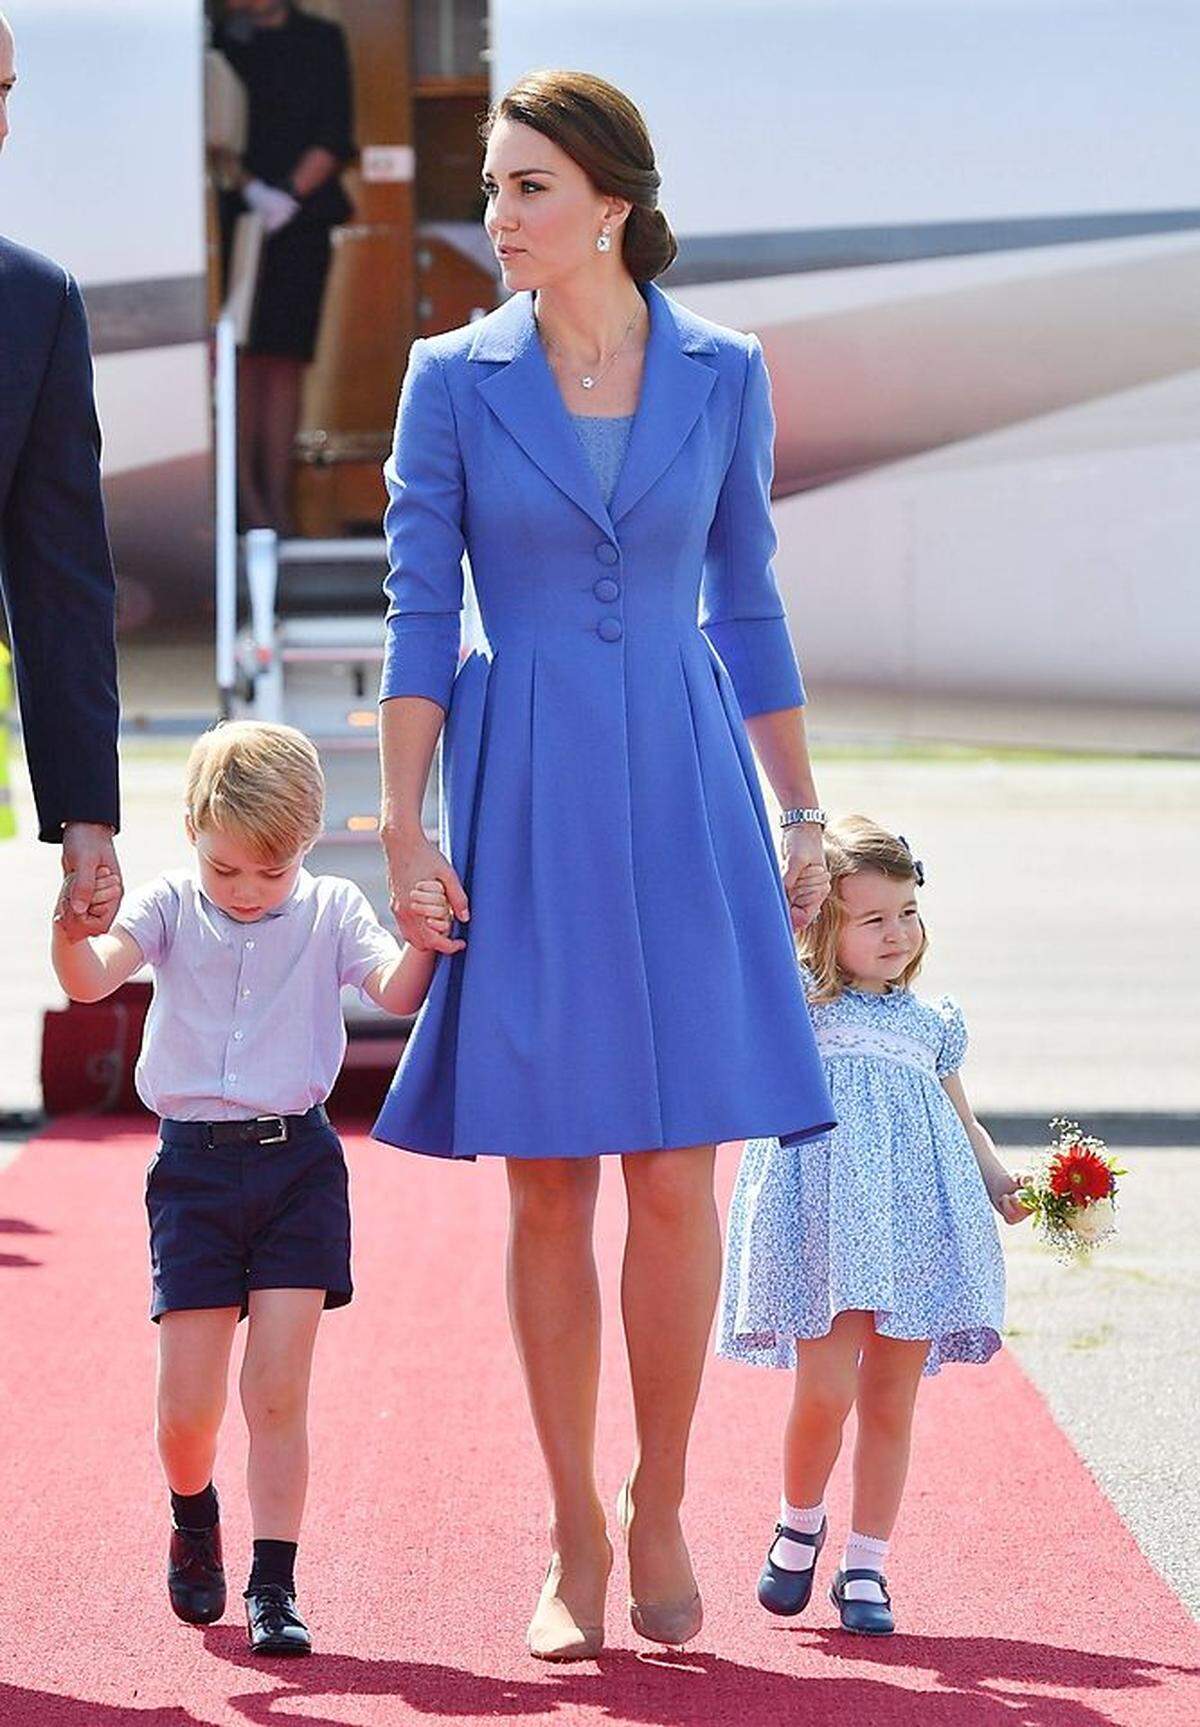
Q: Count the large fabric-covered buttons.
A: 3